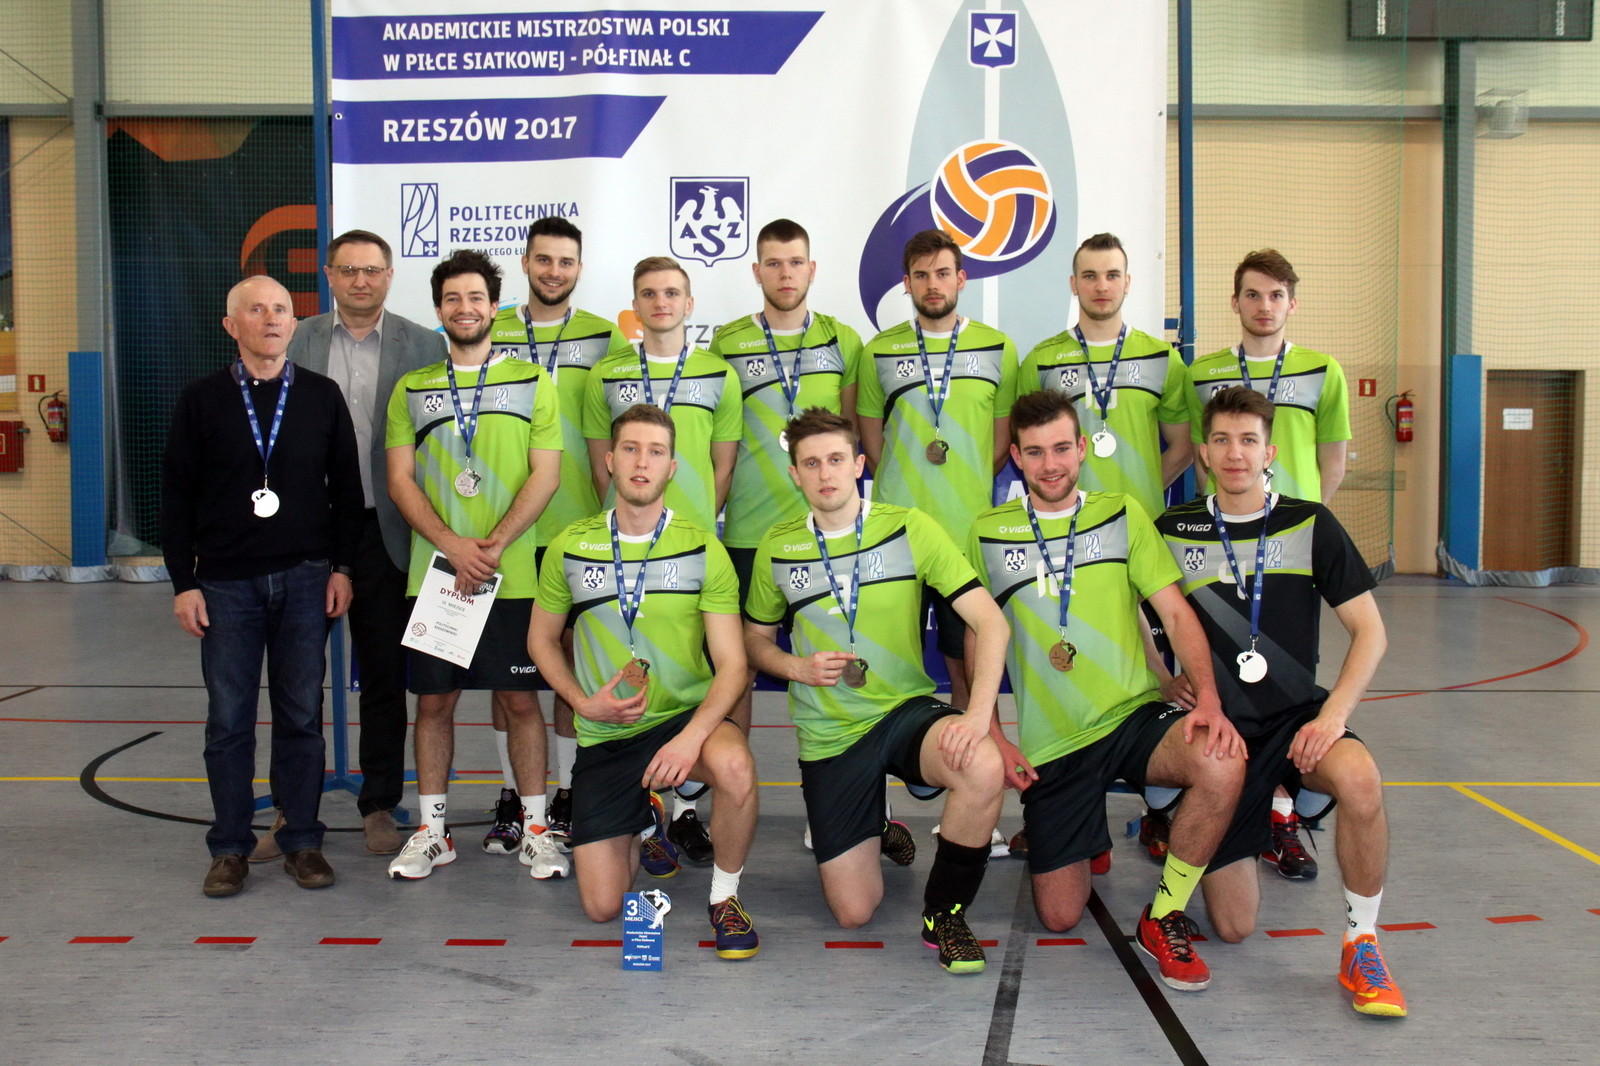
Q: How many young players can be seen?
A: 11